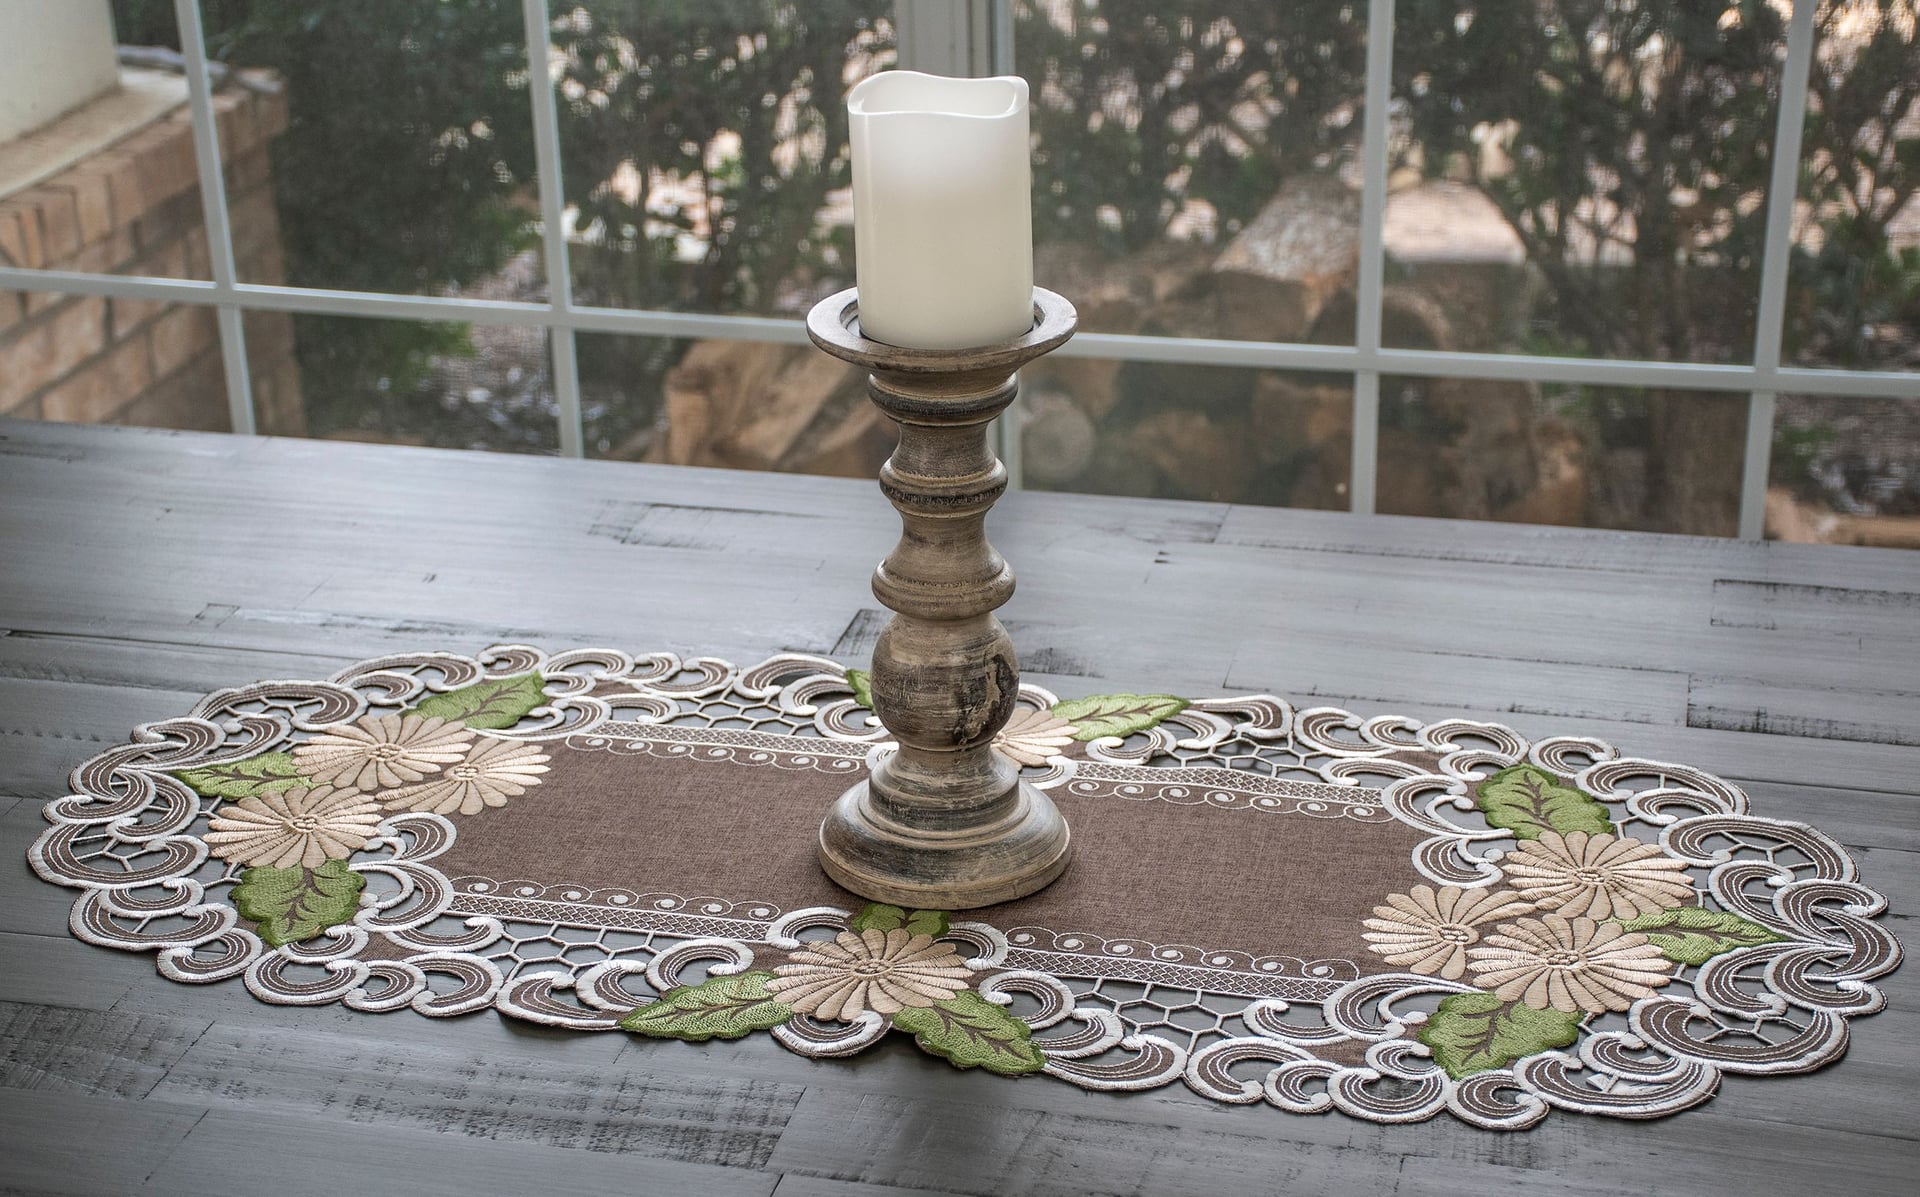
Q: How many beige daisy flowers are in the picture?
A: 8